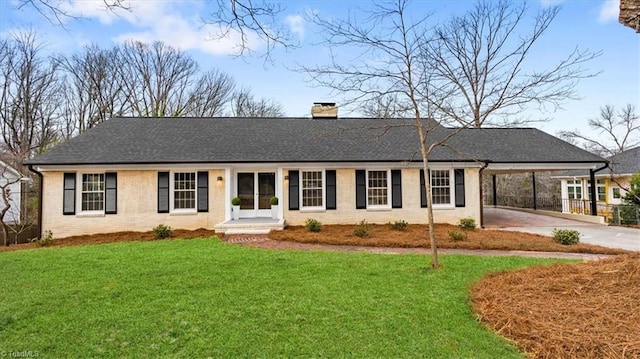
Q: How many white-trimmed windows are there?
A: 5